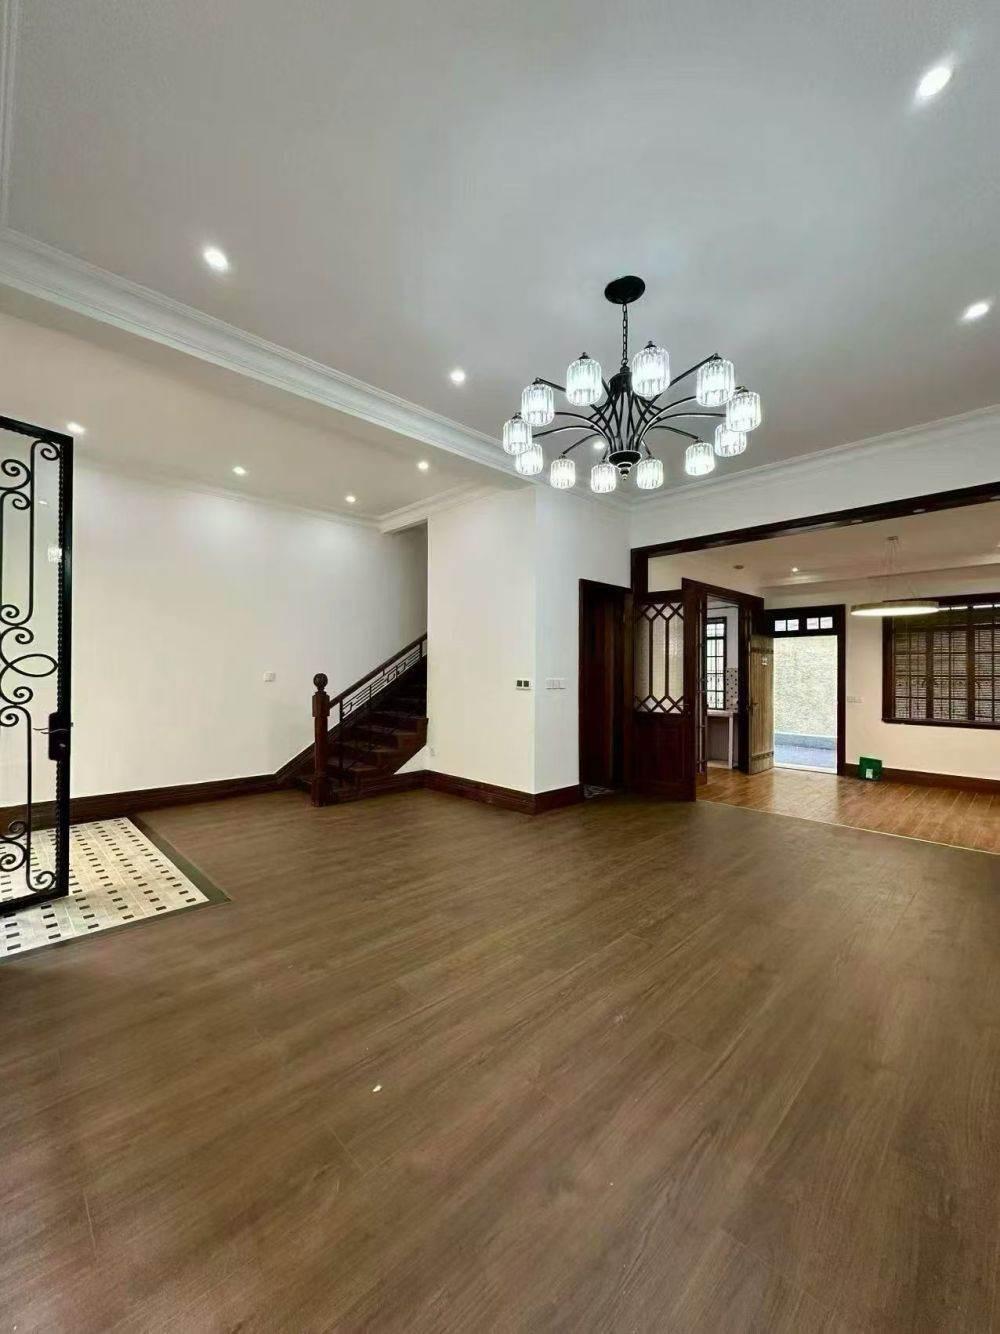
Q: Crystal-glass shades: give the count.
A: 12